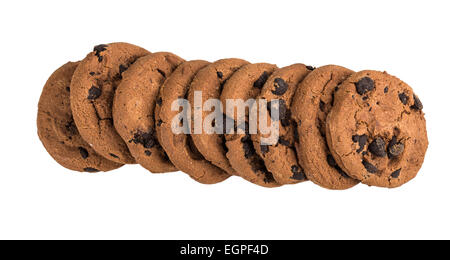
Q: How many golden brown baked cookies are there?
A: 9